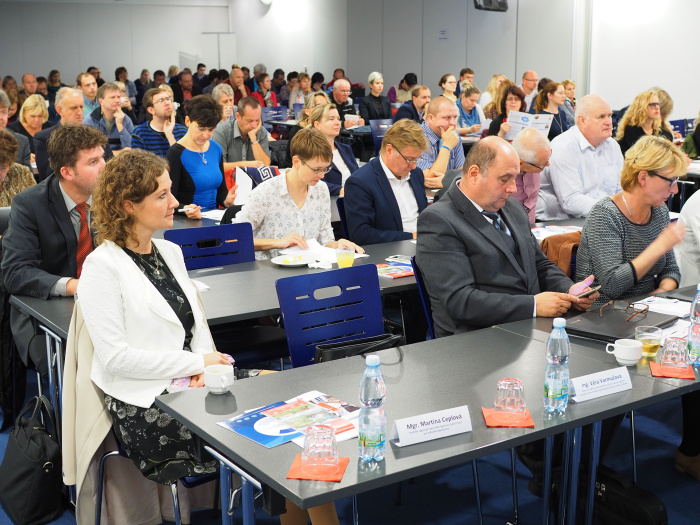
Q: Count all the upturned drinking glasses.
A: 3